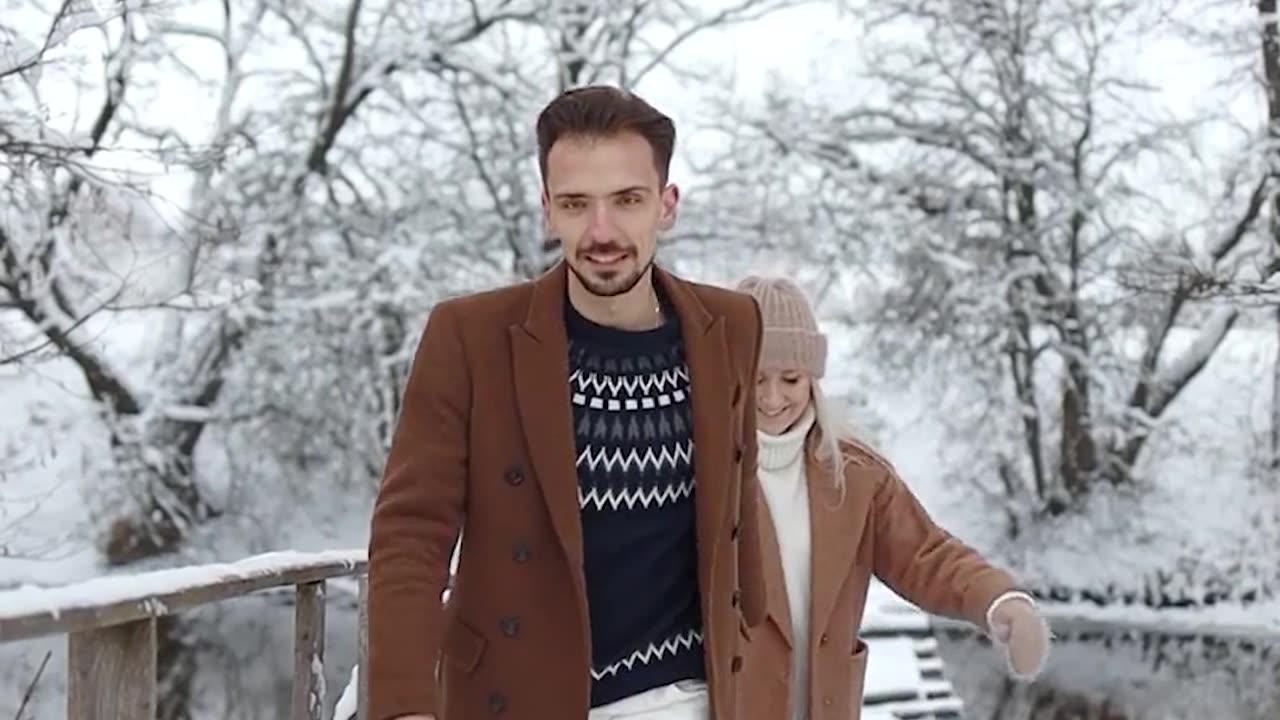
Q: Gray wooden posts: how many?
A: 3